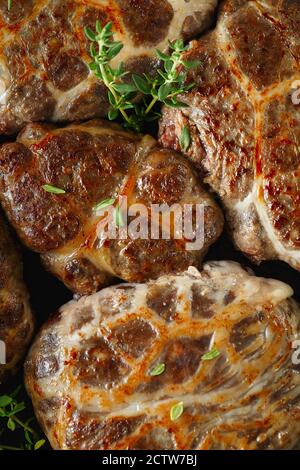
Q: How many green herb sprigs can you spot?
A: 3